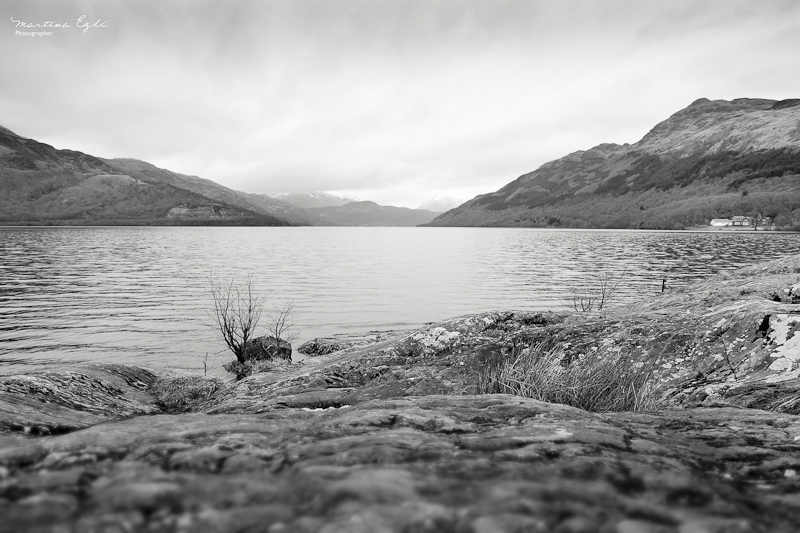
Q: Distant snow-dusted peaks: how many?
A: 2